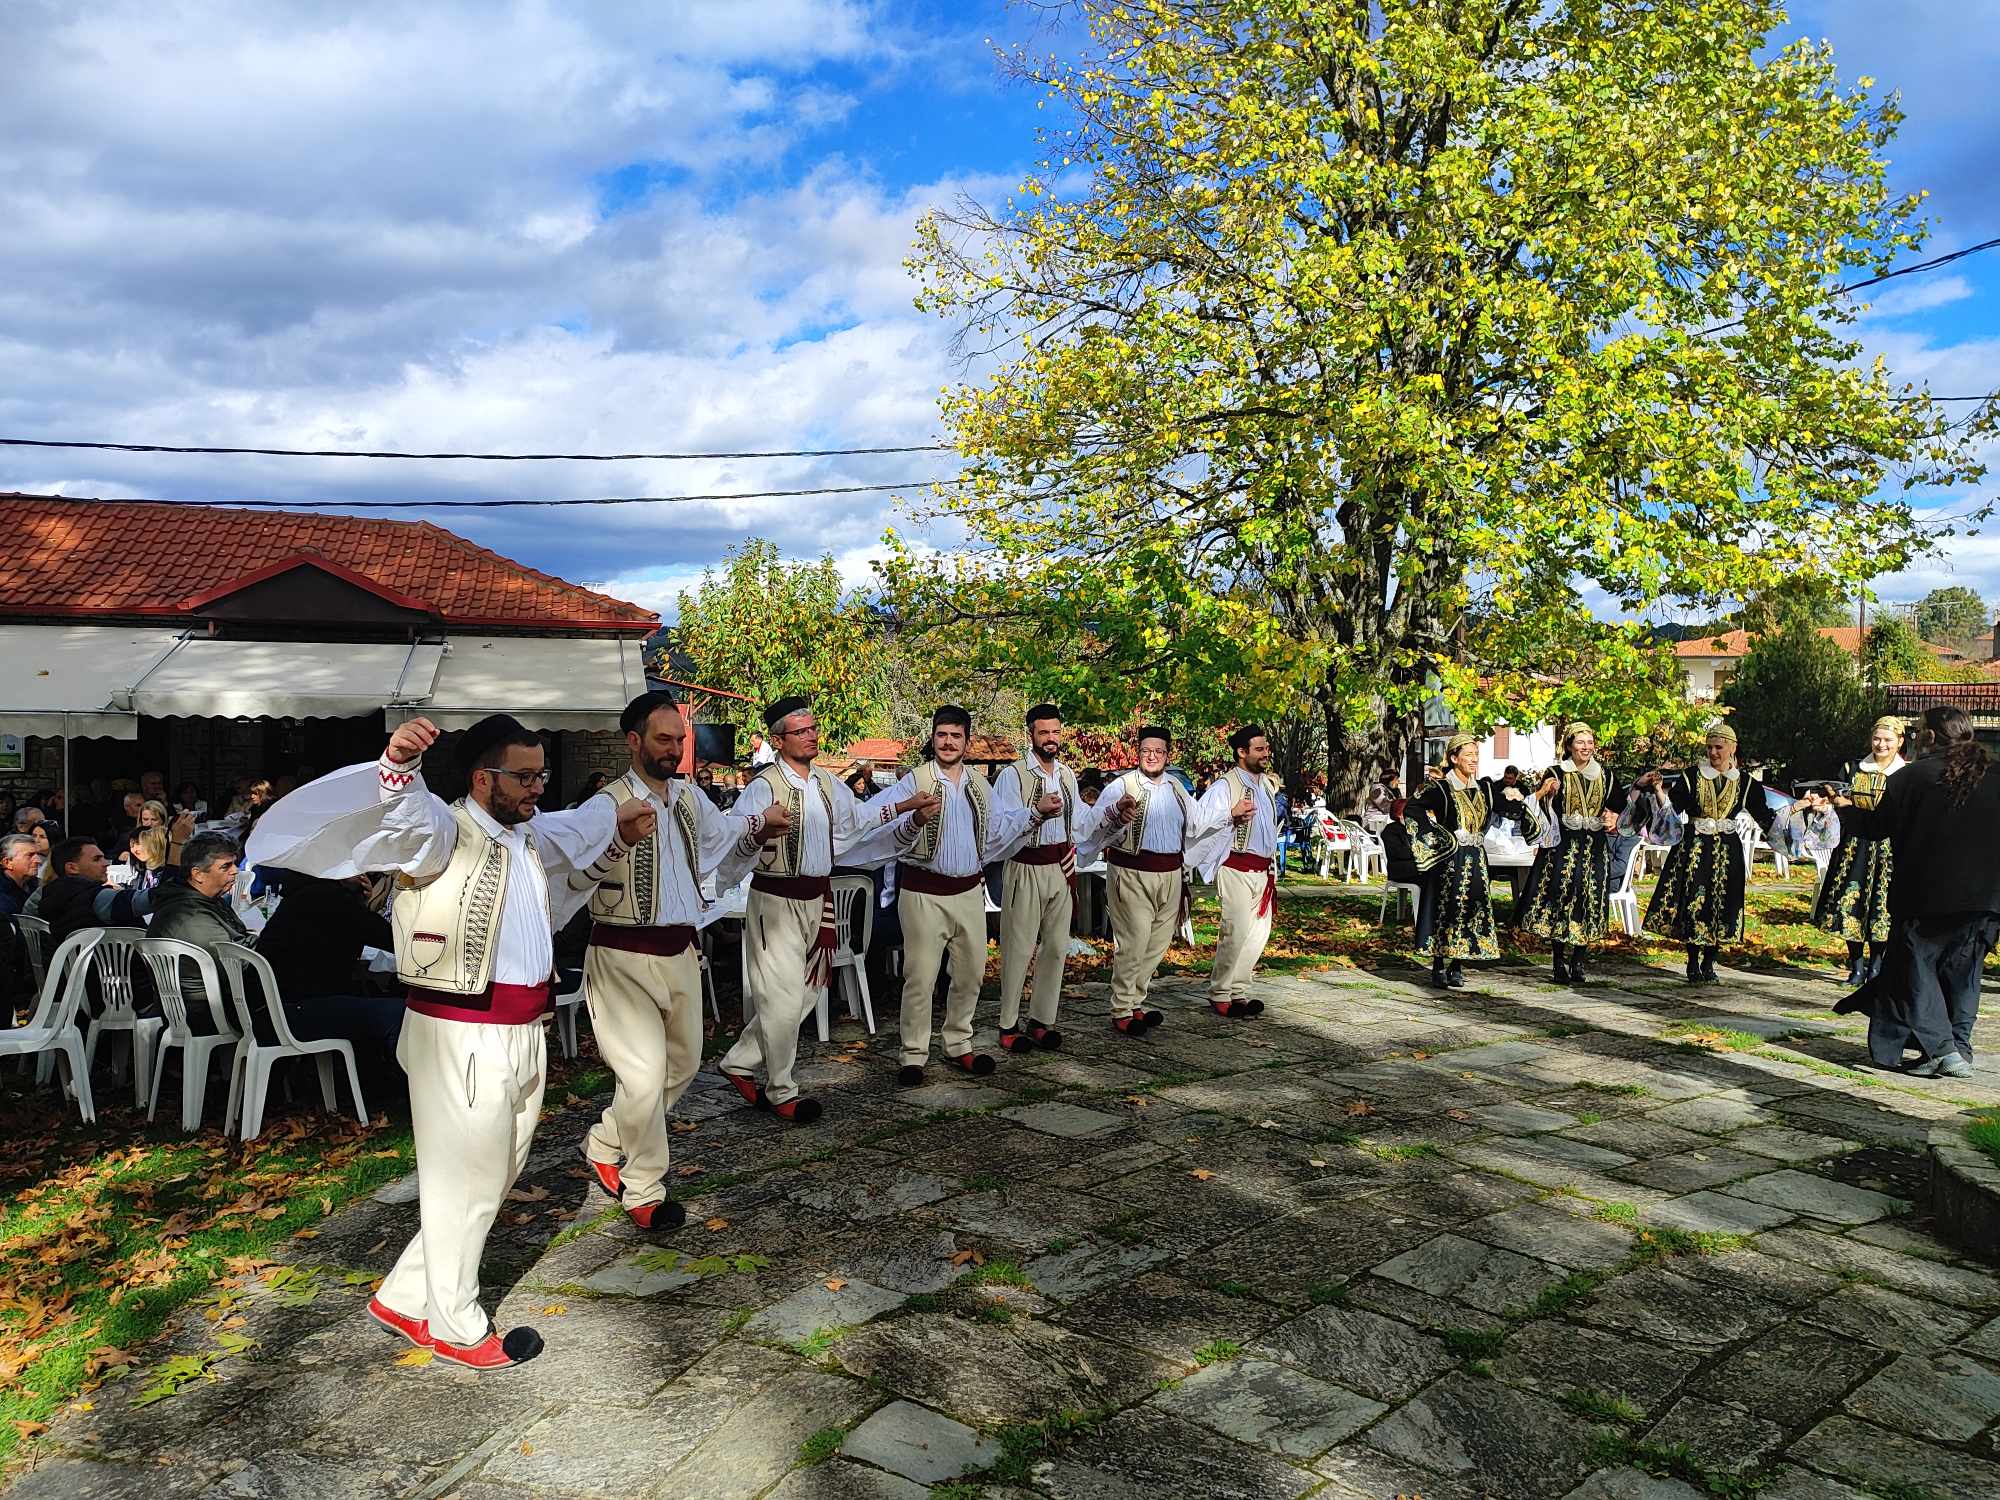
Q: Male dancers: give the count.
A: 7